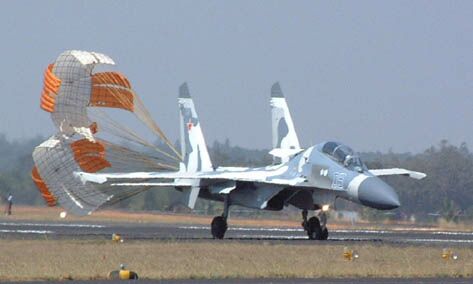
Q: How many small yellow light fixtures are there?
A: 4